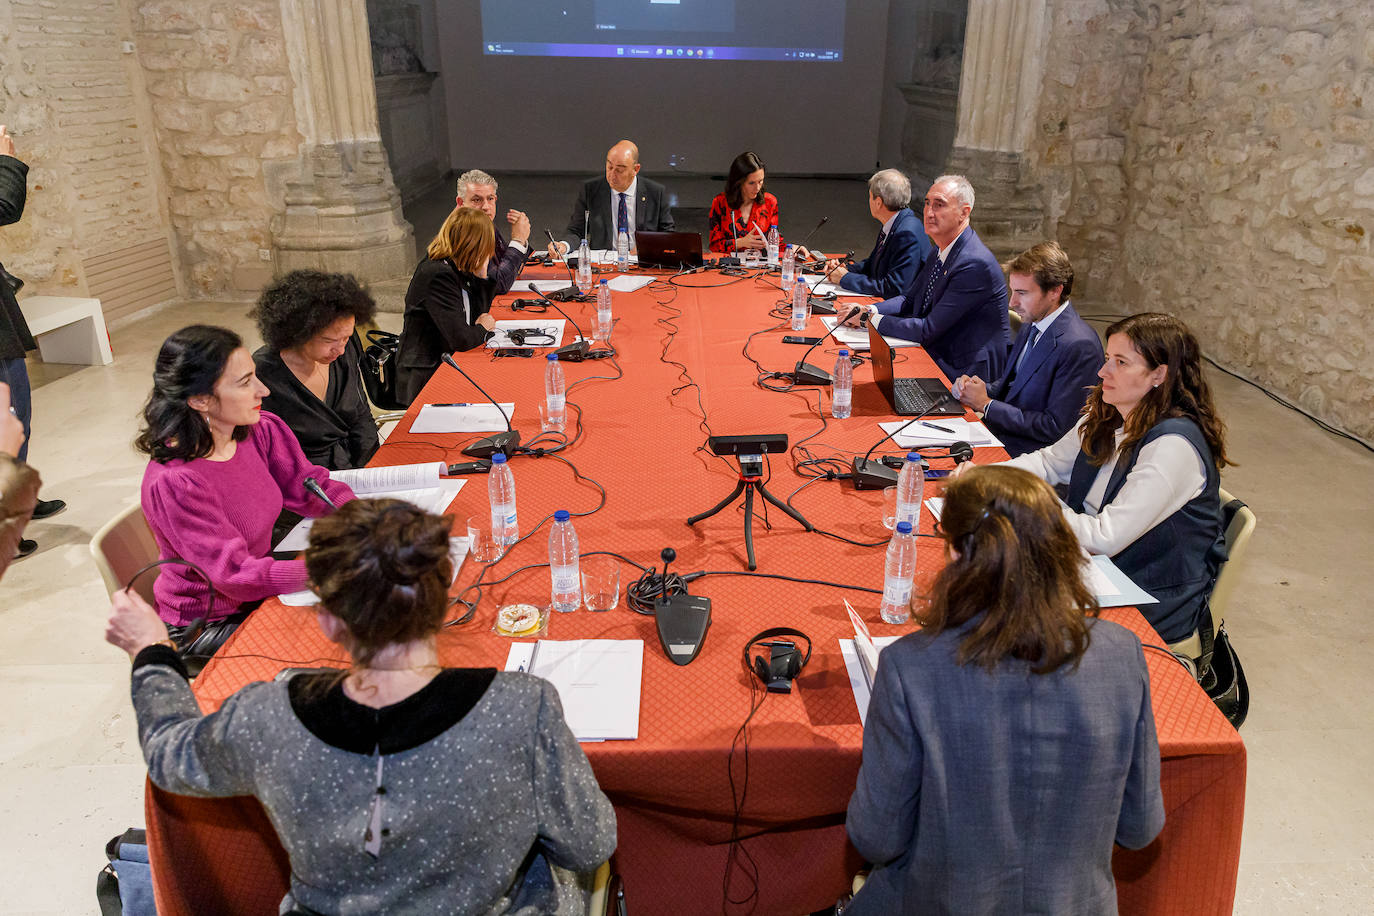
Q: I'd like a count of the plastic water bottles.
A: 12